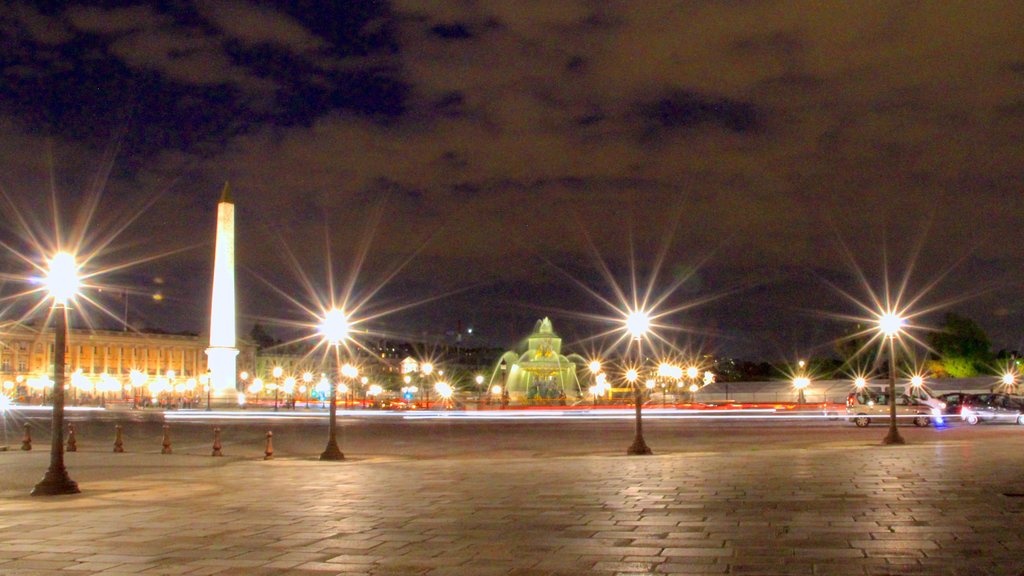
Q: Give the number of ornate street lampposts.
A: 4